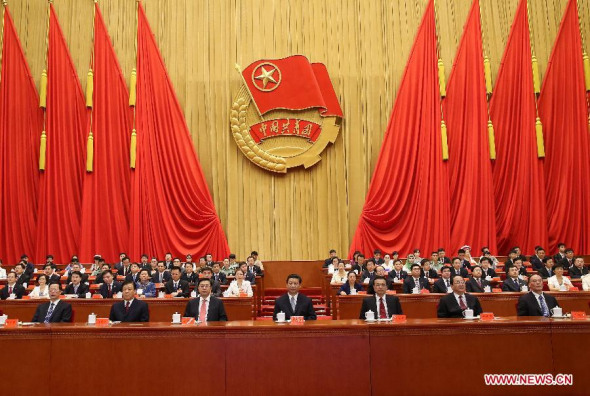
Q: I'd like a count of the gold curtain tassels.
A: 13